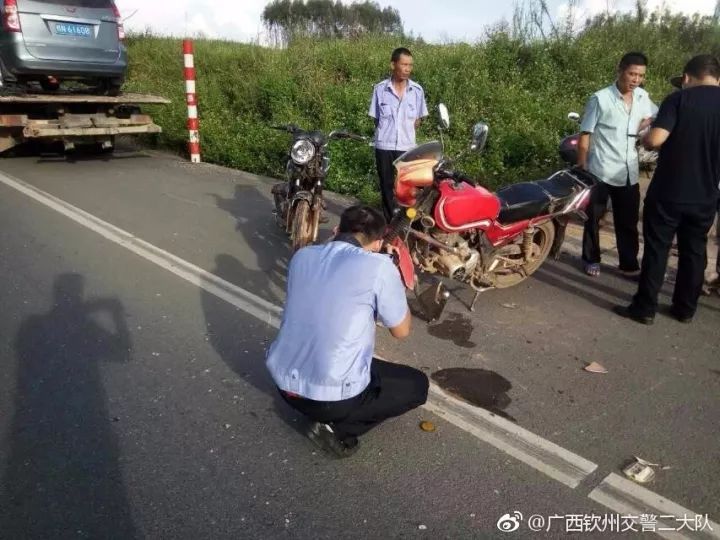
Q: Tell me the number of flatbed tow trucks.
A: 1